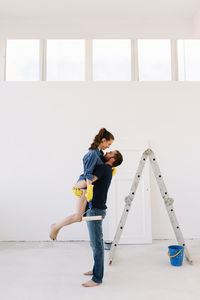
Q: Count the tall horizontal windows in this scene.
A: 5